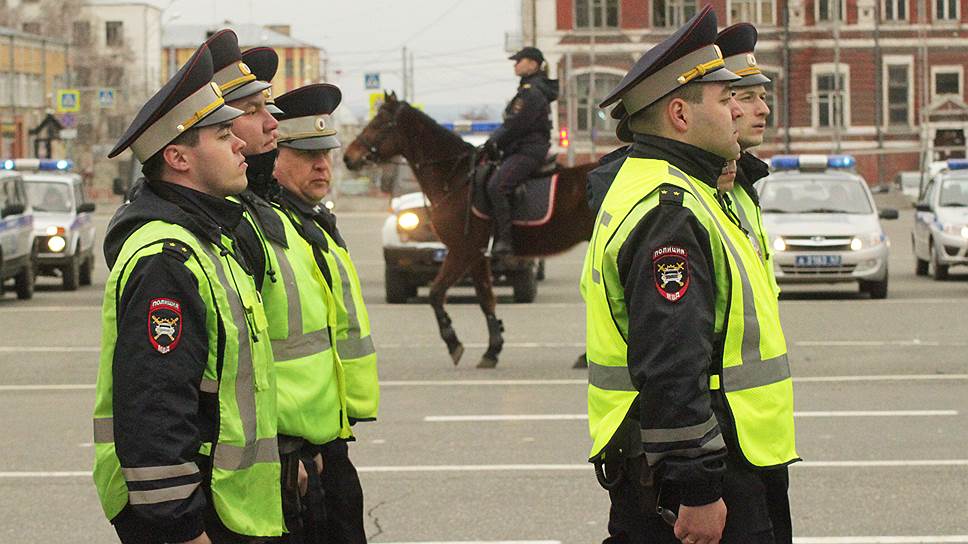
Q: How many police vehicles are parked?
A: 5